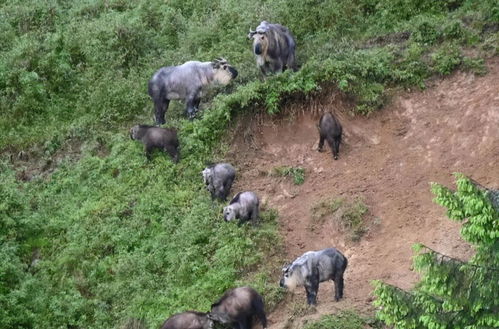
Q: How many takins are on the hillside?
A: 9